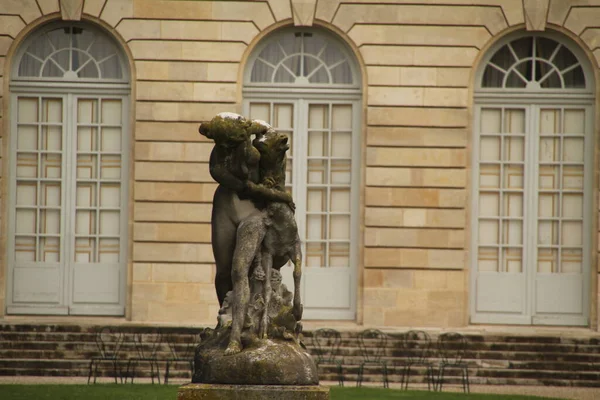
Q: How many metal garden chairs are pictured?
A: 7